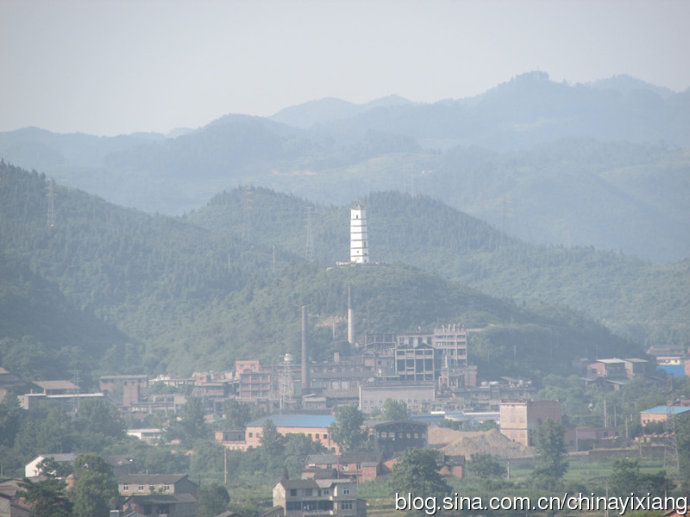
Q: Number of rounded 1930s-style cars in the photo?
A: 0